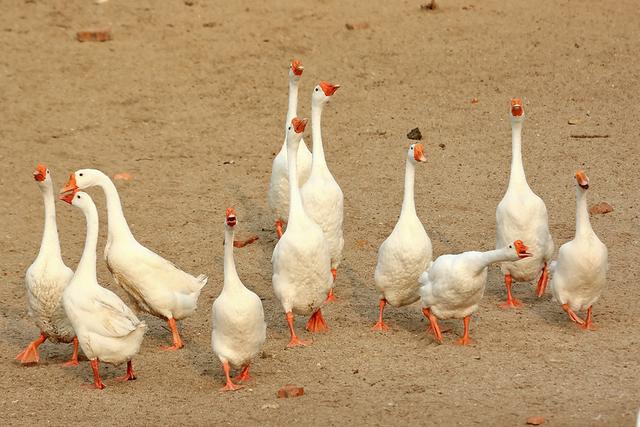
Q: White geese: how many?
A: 11